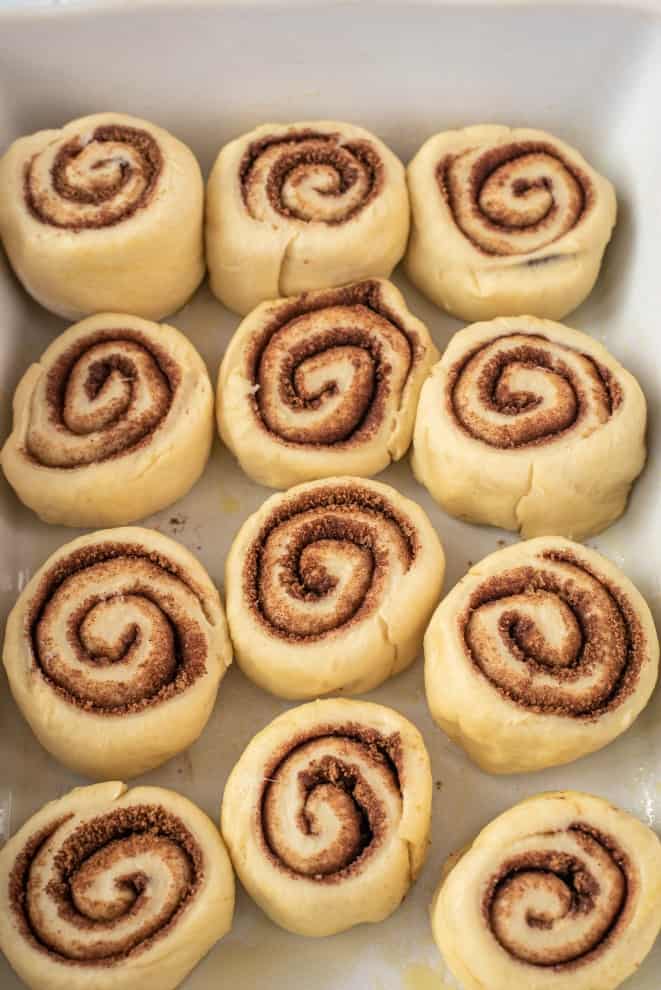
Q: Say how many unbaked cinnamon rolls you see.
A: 12